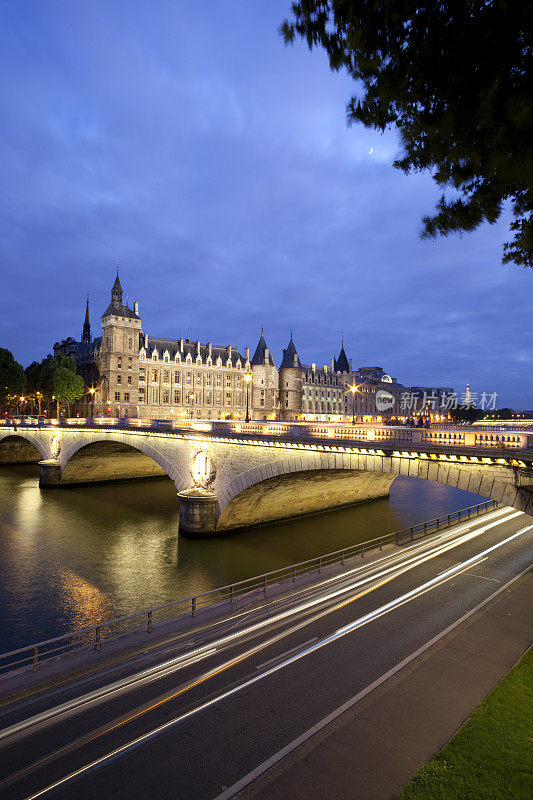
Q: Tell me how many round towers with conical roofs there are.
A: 3